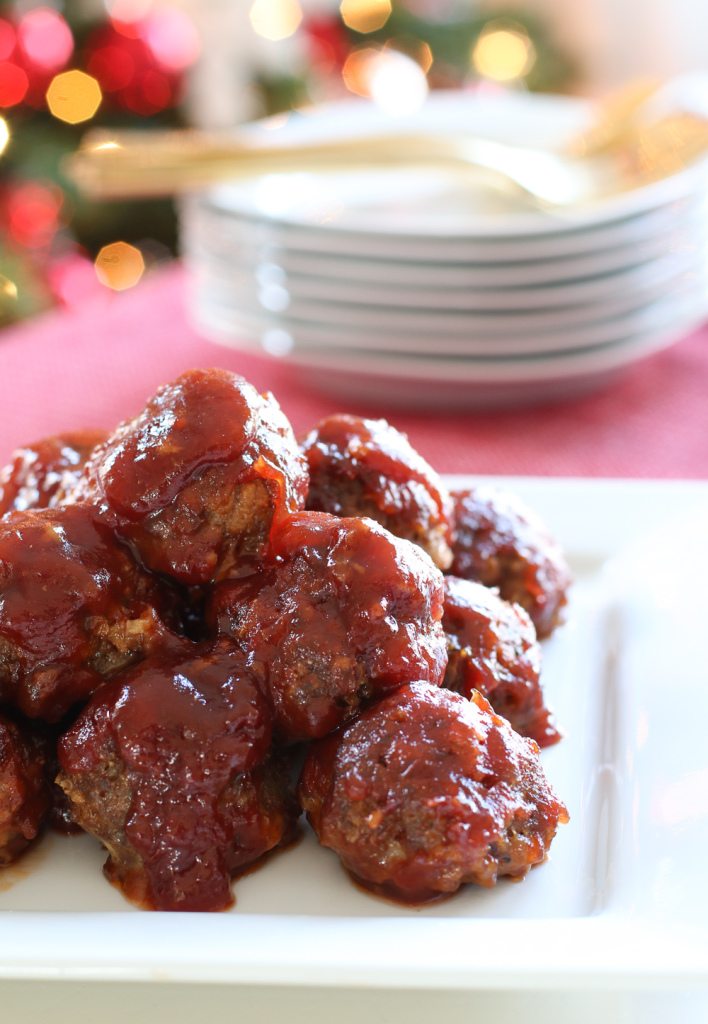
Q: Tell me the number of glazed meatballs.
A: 10